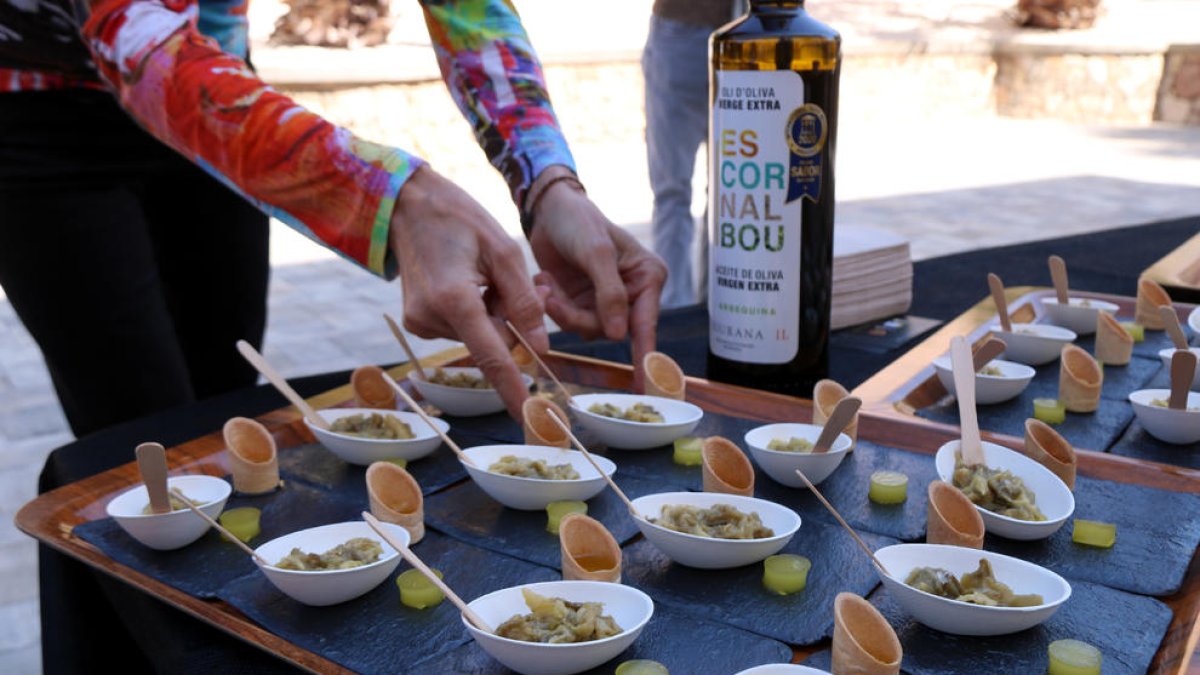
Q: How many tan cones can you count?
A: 15